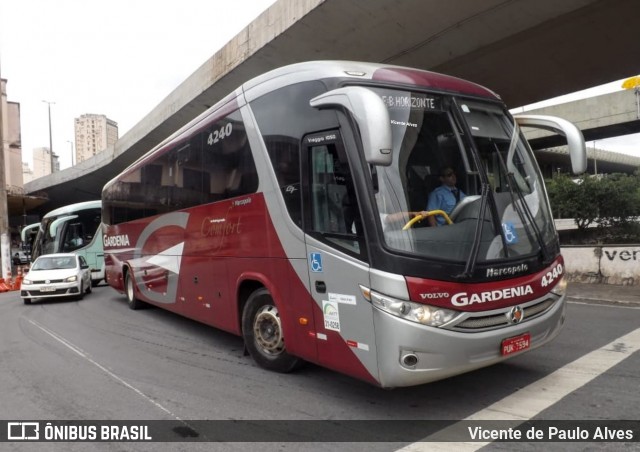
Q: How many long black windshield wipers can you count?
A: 2